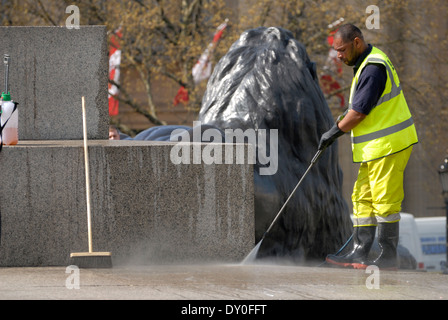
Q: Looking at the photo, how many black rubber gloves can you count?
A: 1